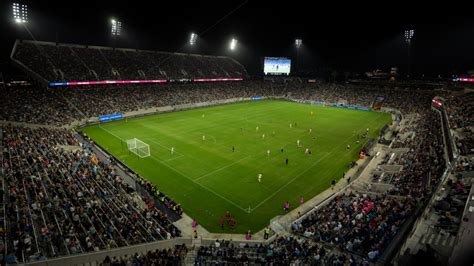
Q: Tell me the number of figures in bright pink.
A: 4